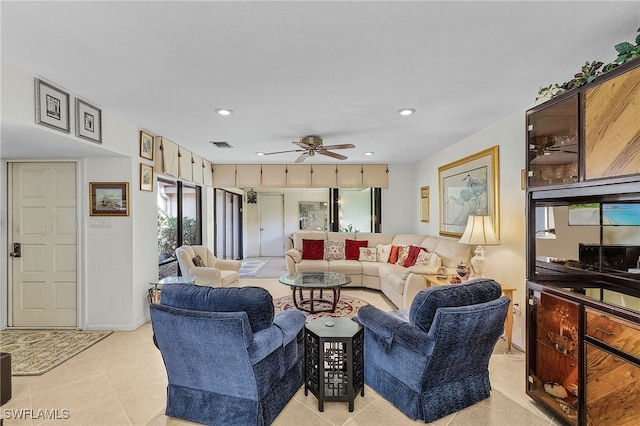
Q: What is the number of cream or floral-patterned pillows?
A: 5